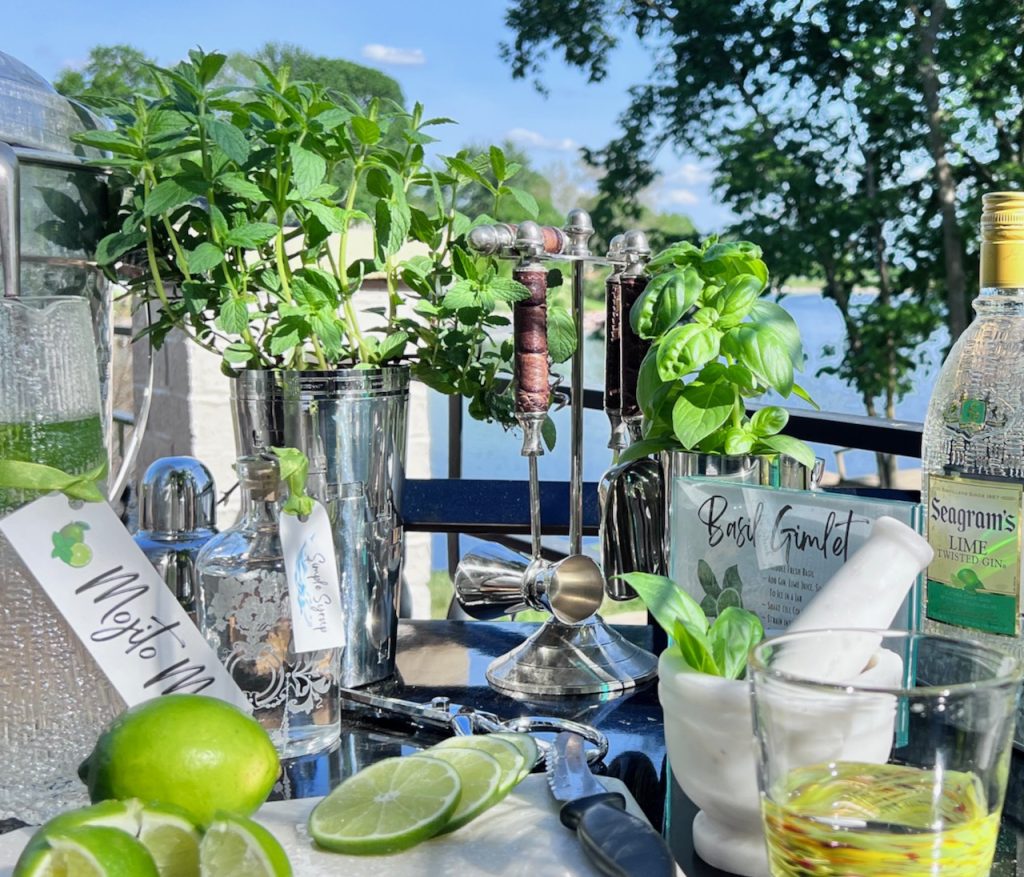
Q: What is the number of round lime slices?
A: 4